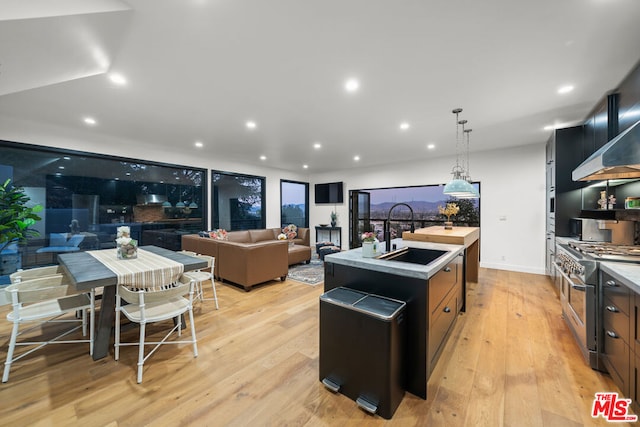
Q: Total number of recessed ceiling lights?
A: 13